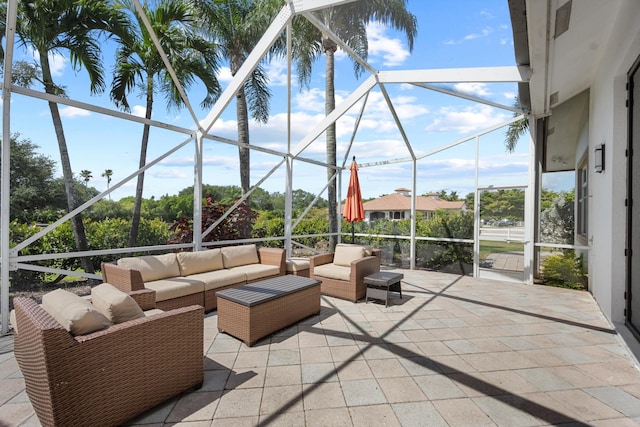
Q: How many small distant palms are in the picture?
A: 2